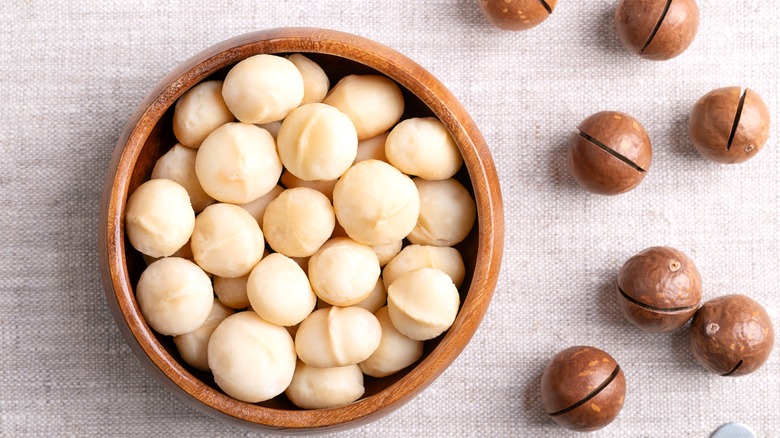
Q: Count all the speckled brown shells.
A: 7